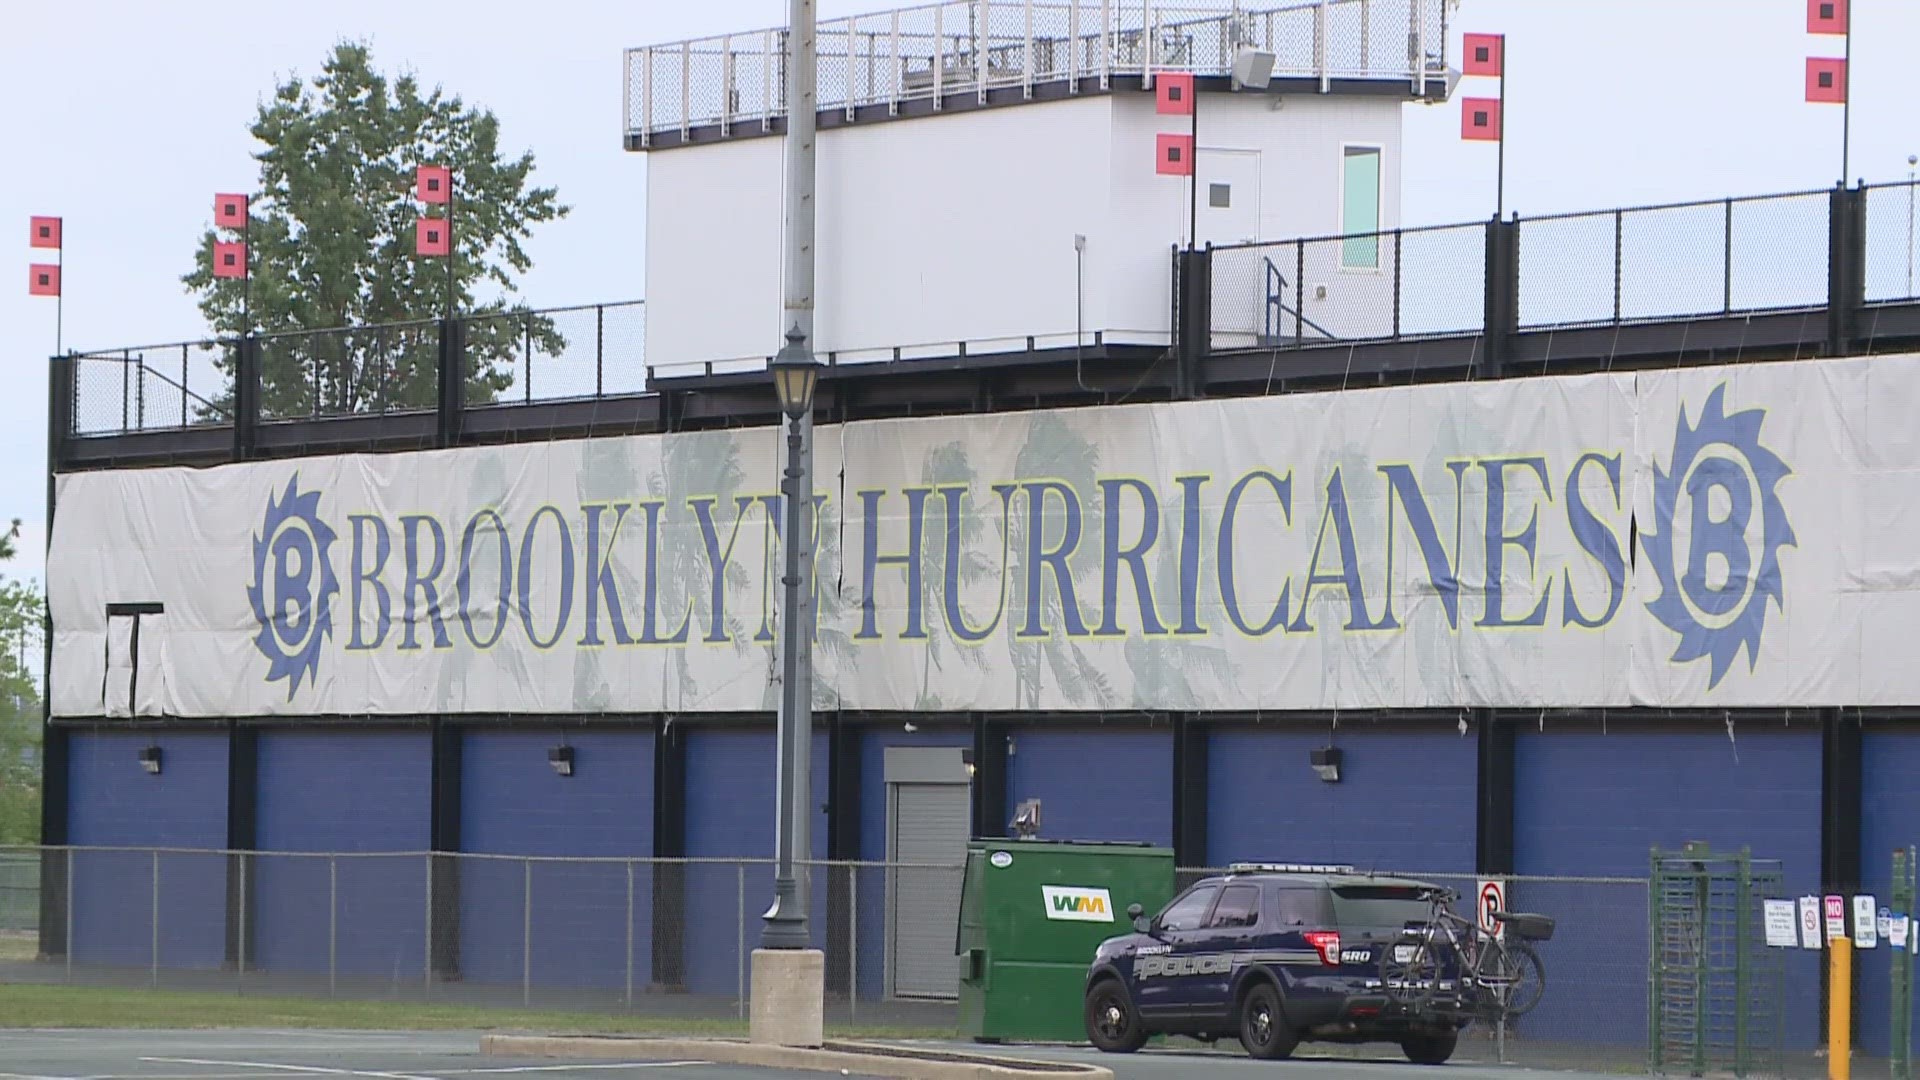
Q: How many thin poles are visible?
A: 6